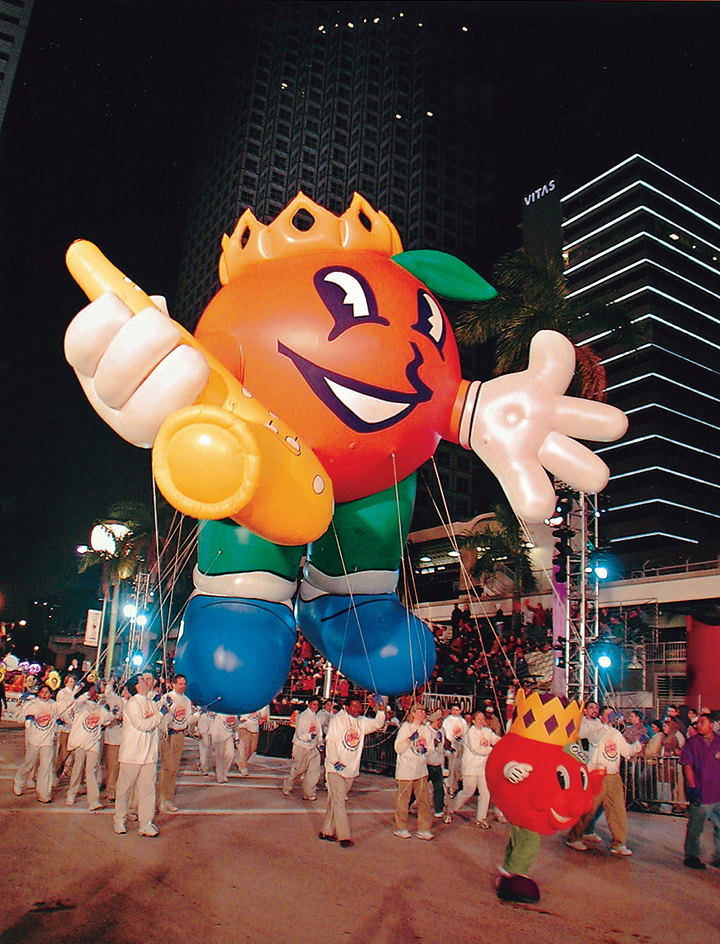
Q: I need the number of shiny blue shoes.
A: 2